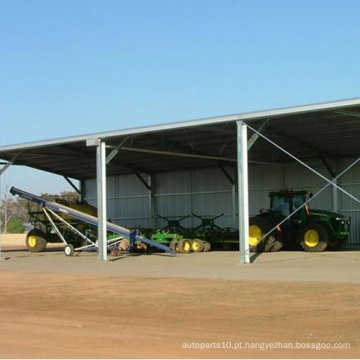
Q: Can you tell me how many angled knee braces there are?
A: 7